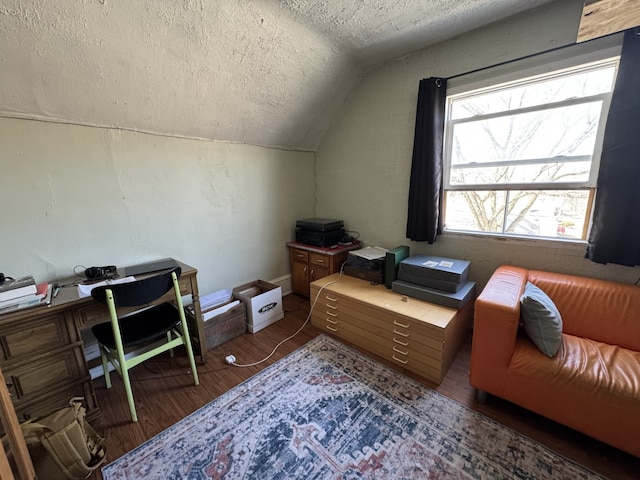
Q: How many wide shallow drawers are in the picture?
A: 5